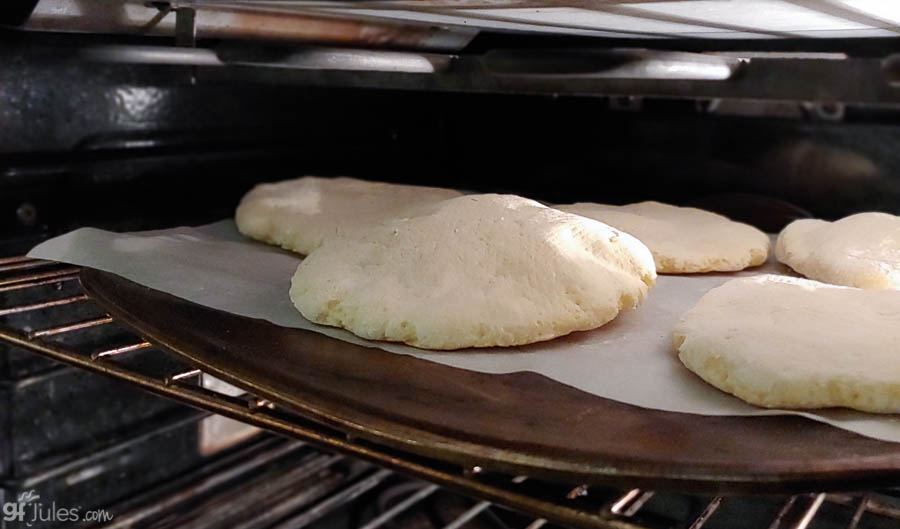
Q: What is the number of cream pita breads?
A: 5